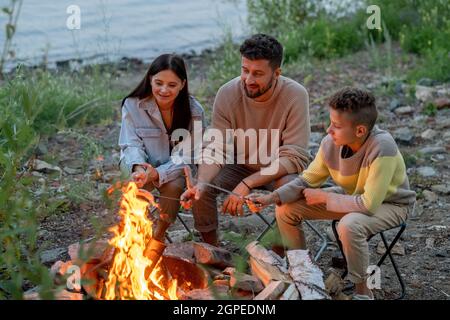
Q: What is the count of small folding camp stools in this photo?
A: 3